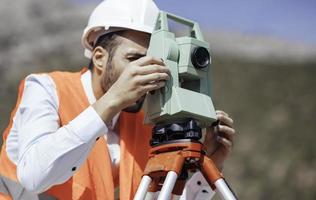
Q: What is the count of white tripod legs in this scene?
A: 3